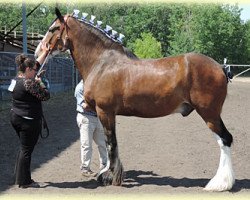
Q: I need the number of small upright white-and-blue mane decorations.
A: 7